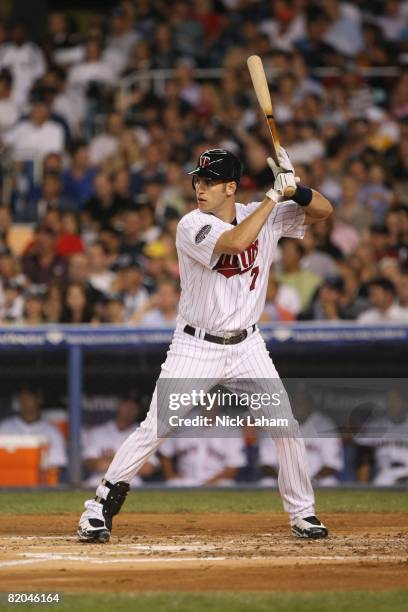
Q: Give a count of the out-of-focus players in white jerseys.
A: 5